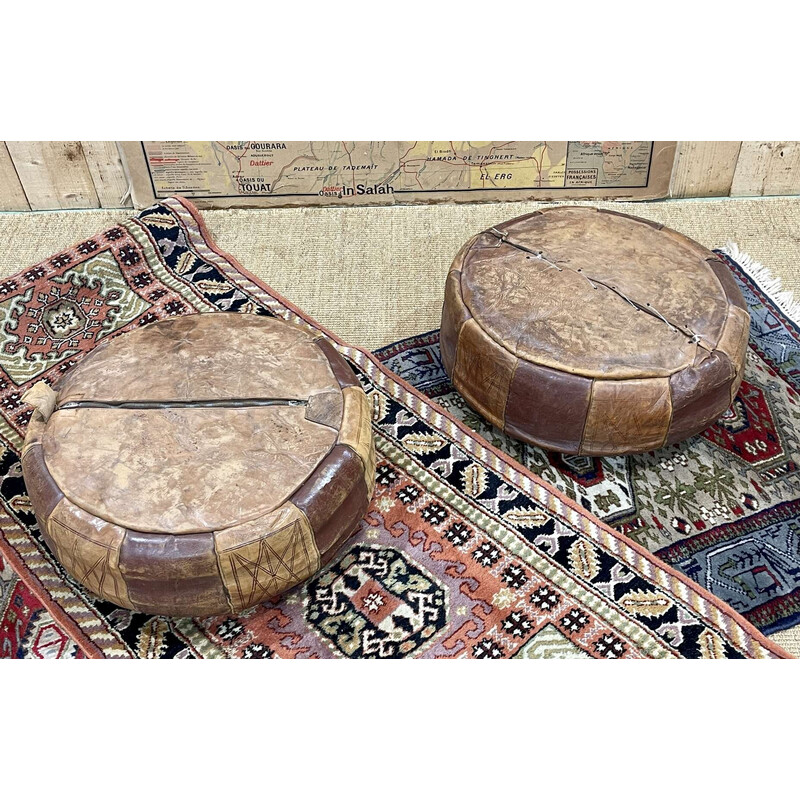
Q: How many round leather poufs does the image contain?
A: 2